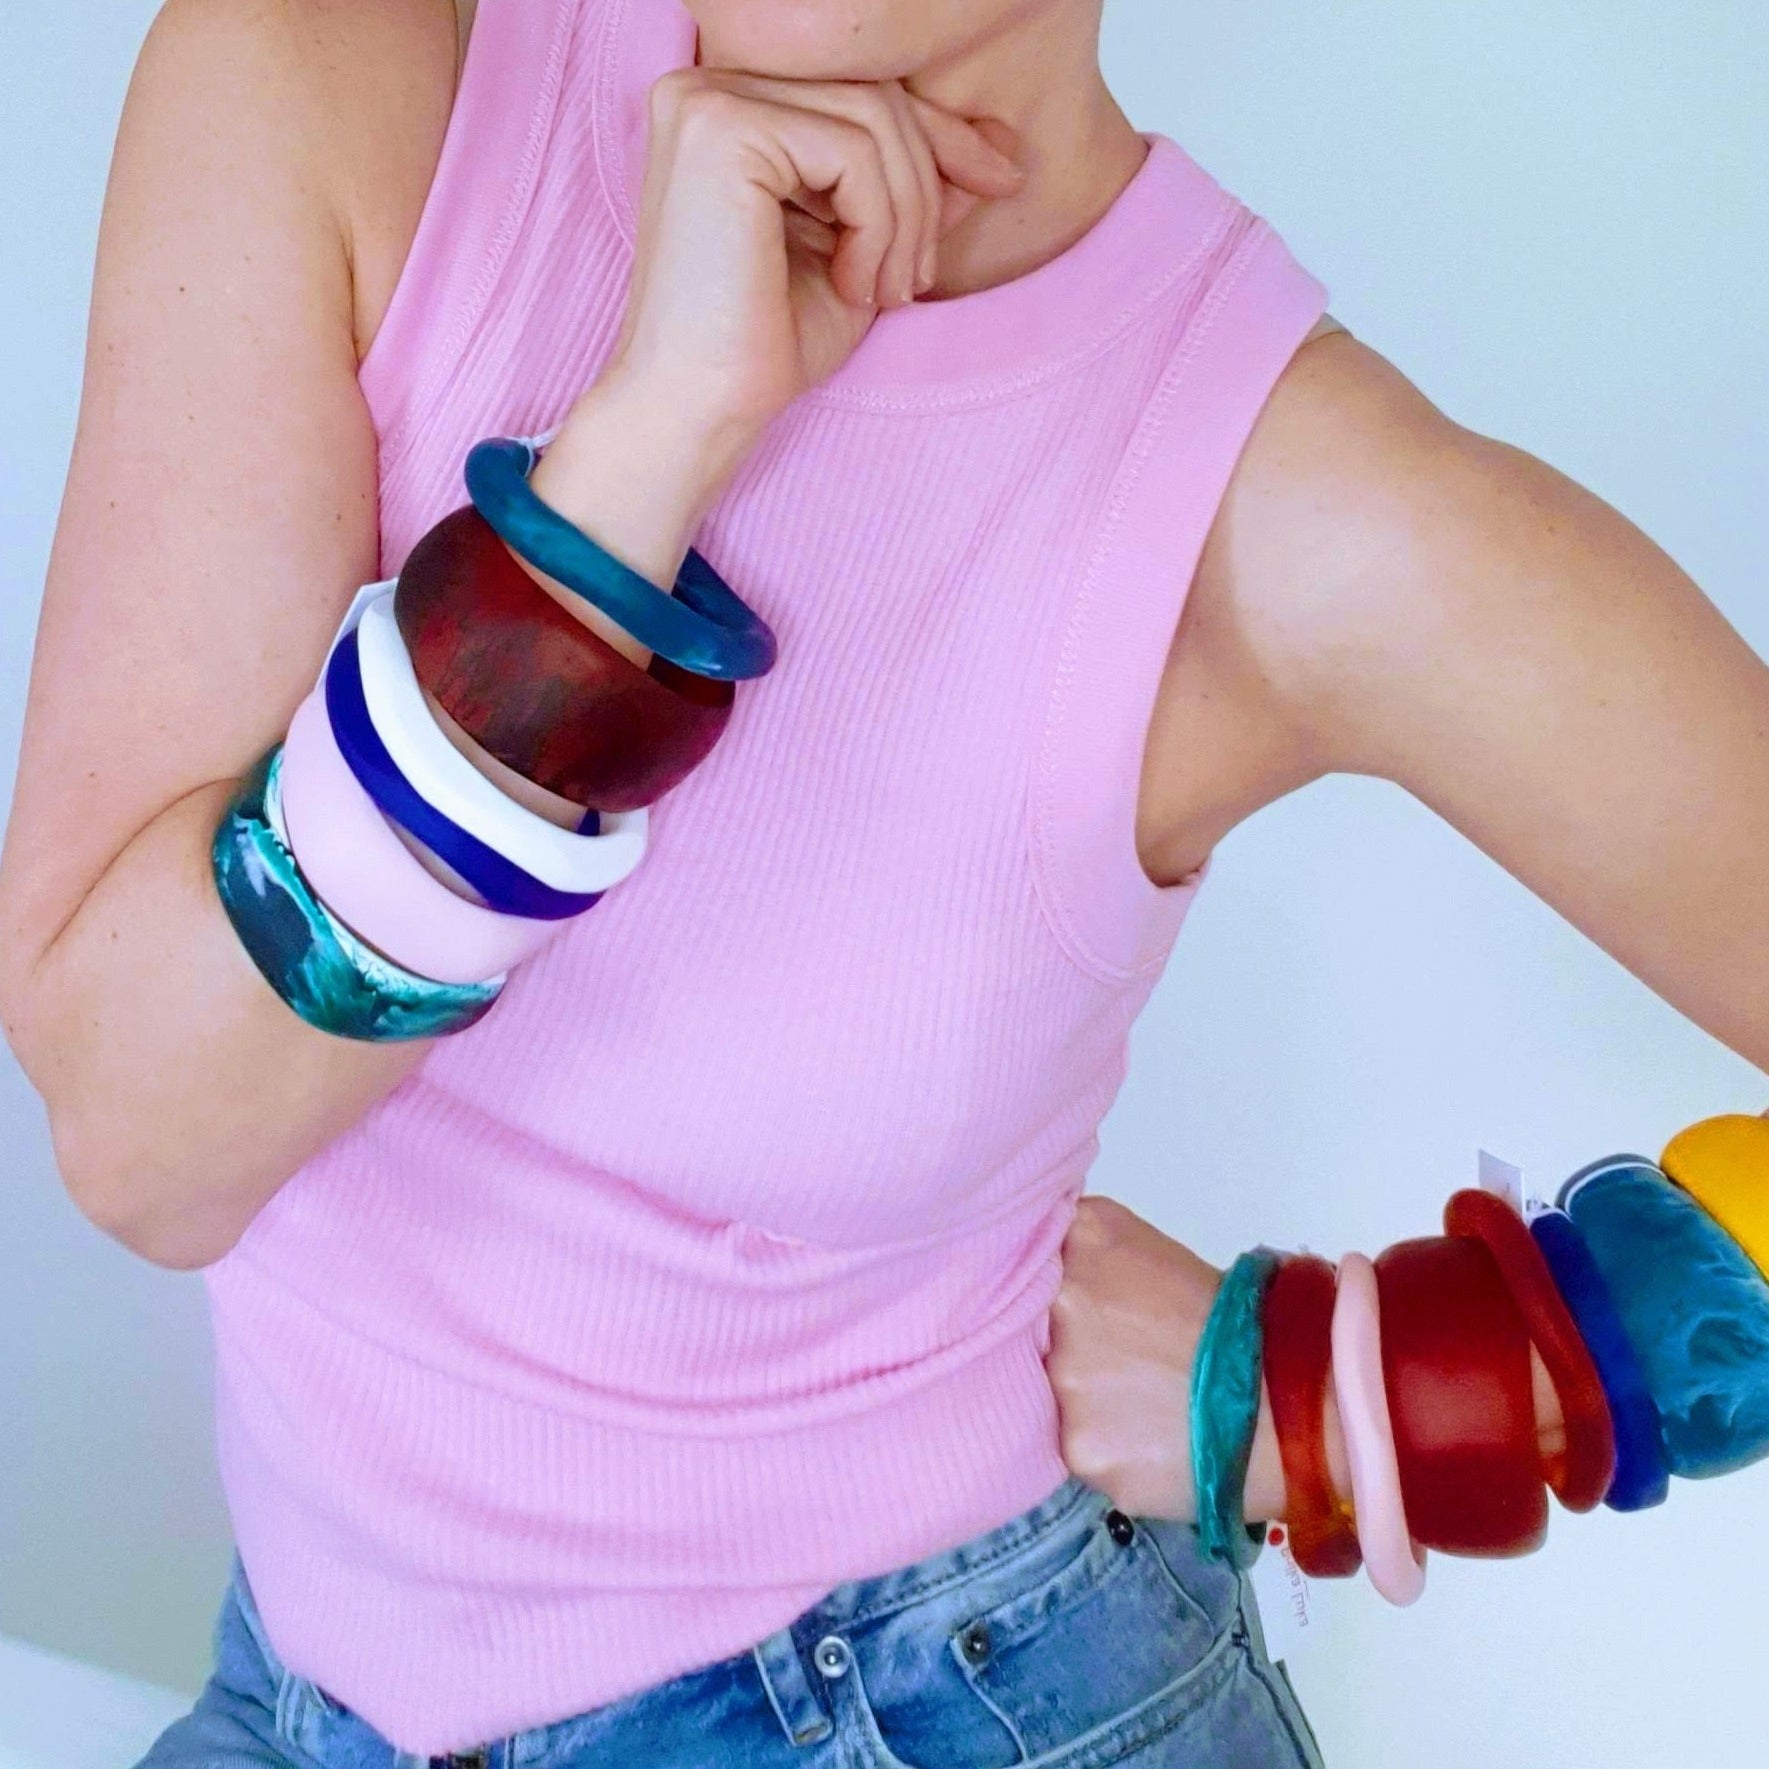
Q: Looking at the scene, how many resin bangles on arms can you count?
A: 14